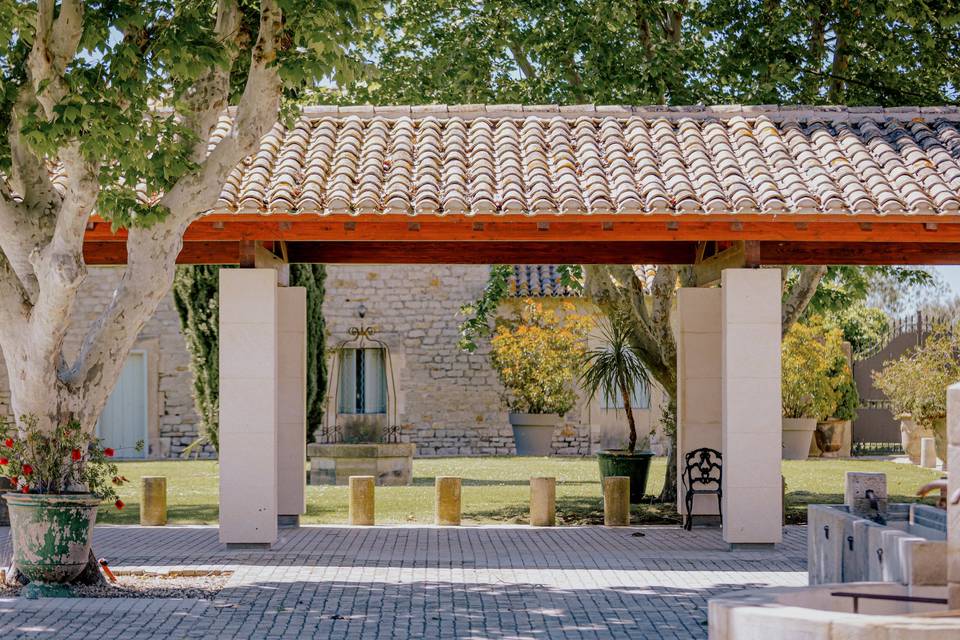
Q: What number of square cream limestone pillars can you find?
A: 4